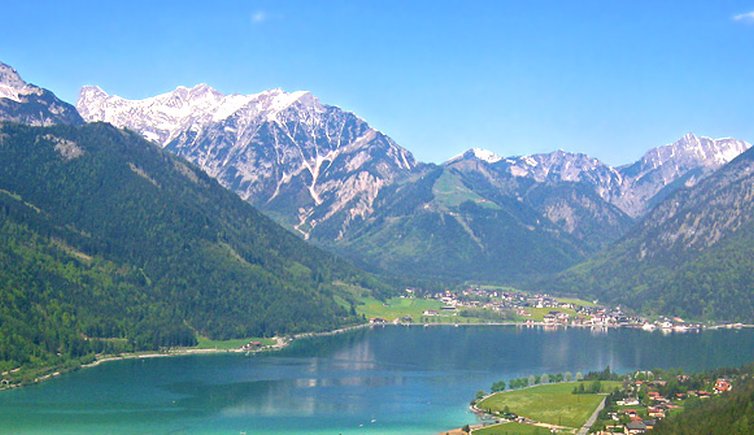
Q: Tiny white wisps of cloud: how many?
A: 2